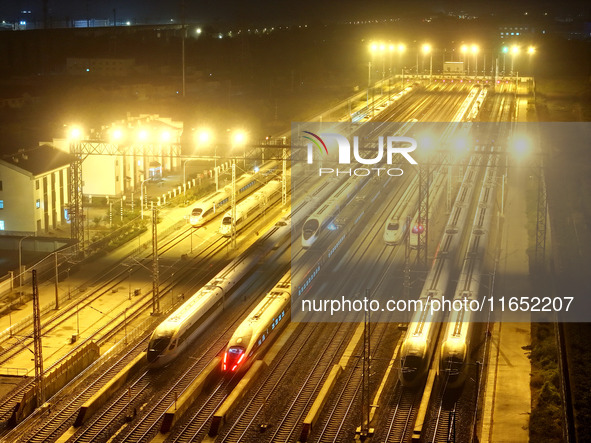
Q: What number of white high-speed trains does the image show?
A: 9